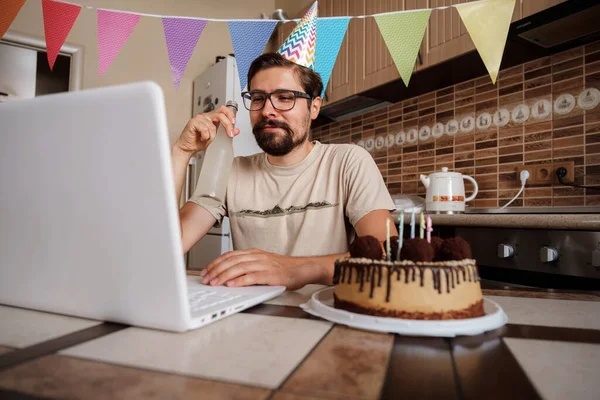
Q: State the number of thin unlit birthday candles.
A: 5